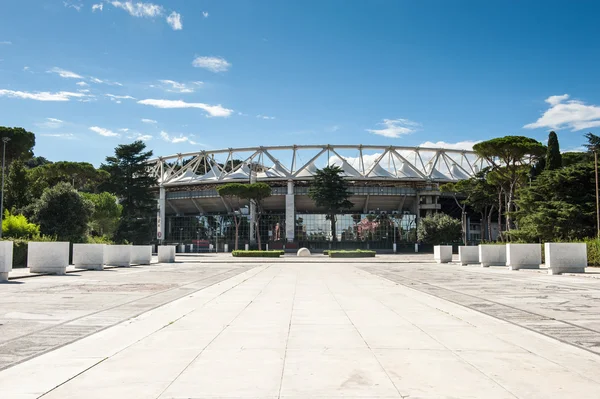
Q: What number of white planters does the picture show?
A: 11